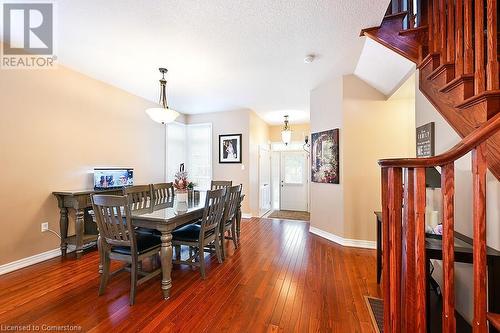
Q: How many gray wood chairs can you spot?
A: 6